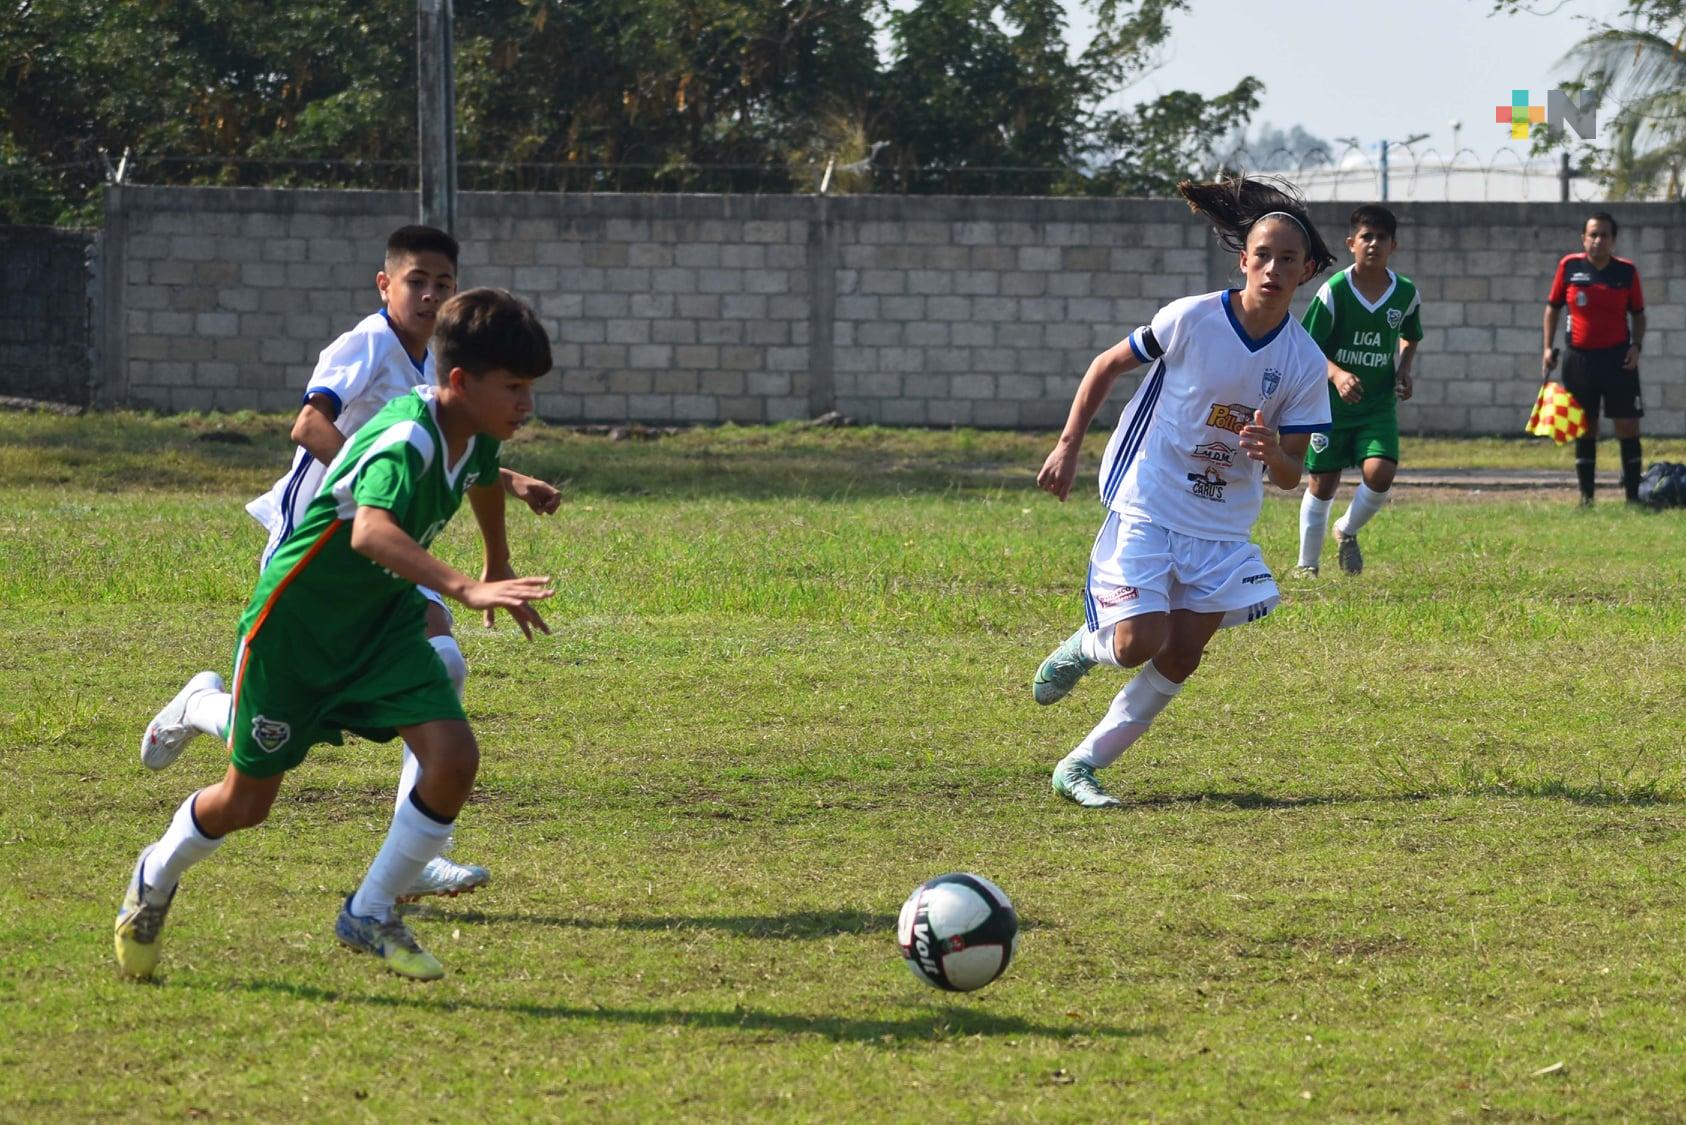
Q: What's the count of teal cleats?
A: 2